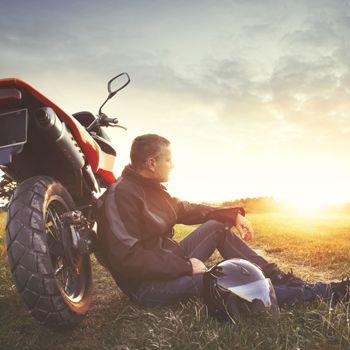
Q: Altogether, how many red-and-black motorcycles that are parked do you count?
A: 1